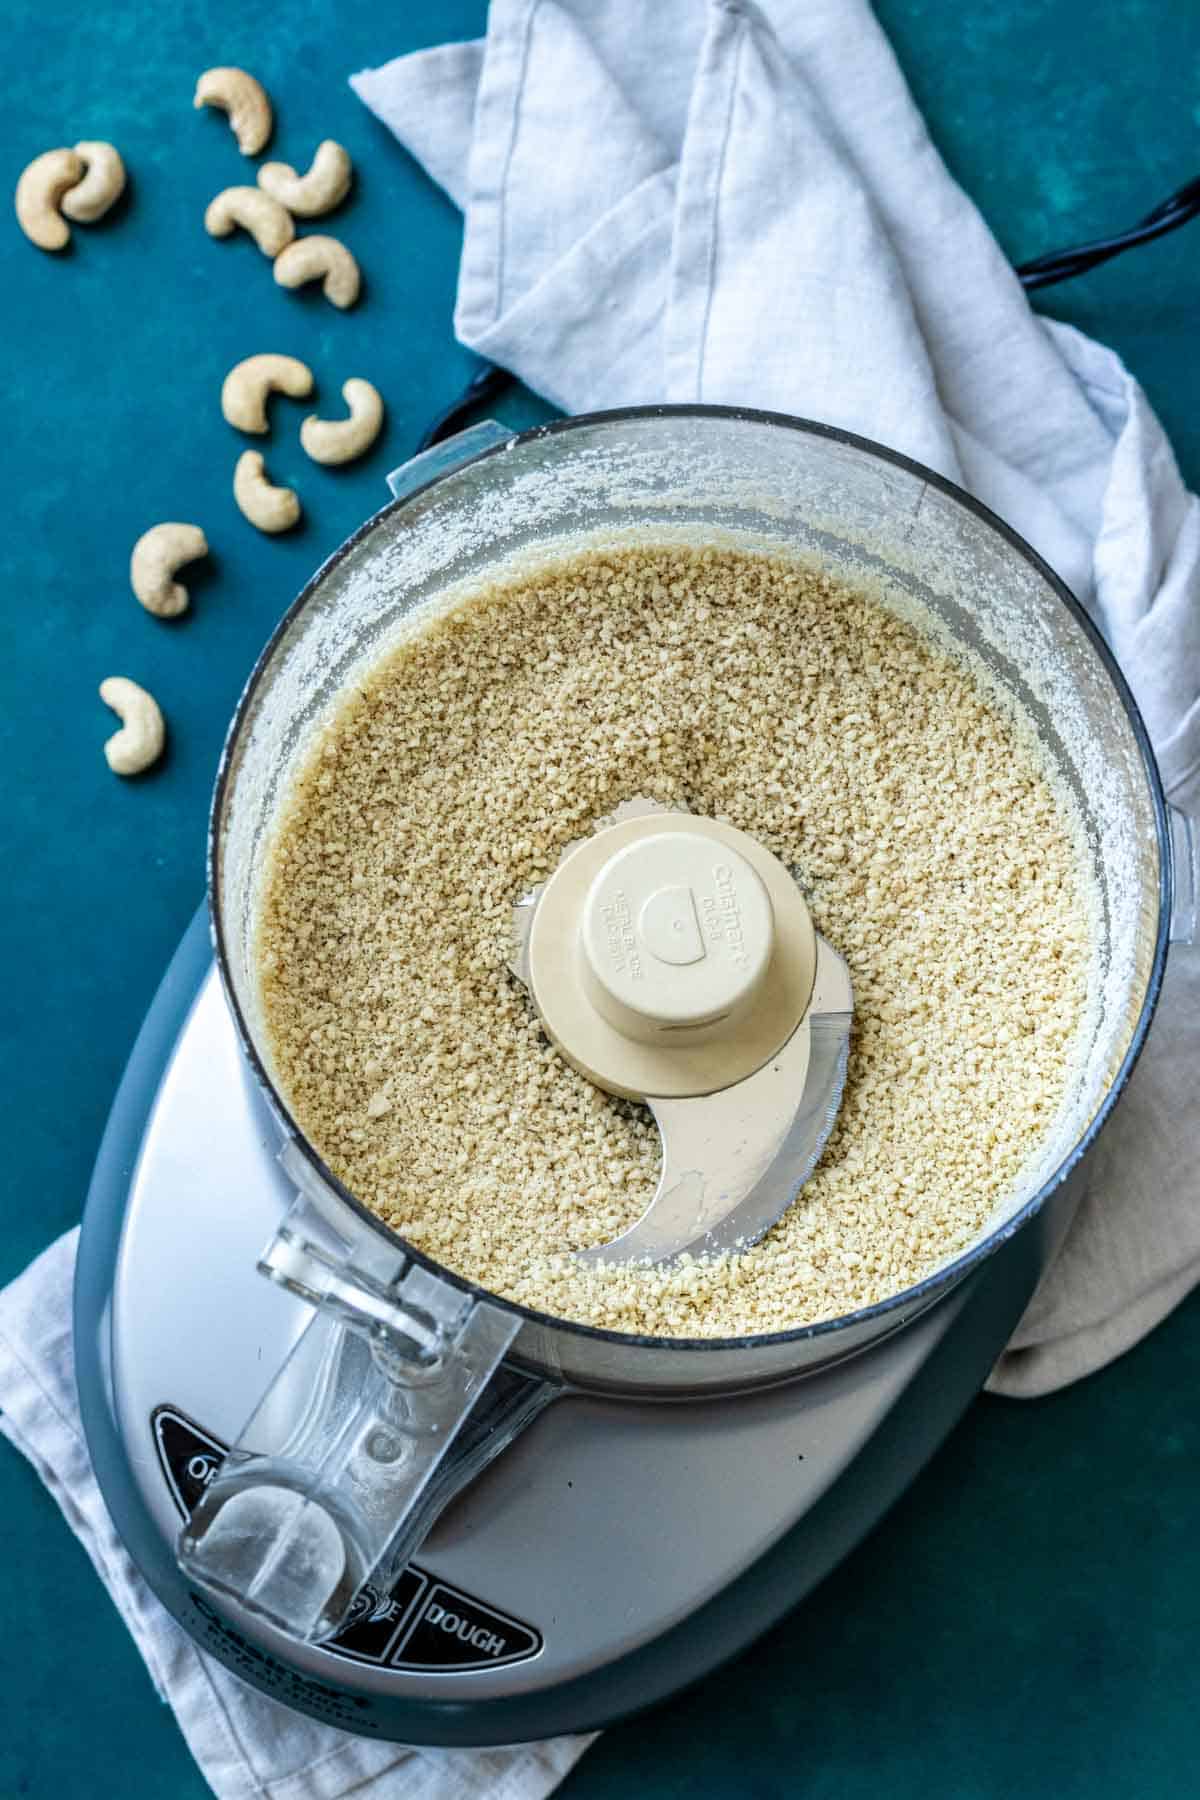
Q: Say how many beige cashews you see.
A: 11